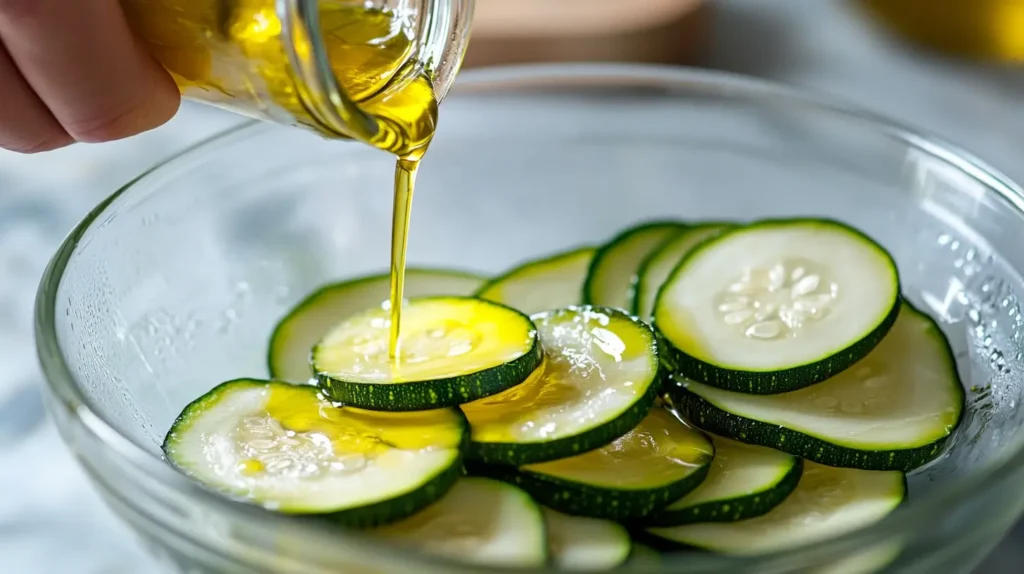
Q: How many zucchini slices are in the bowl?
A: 14